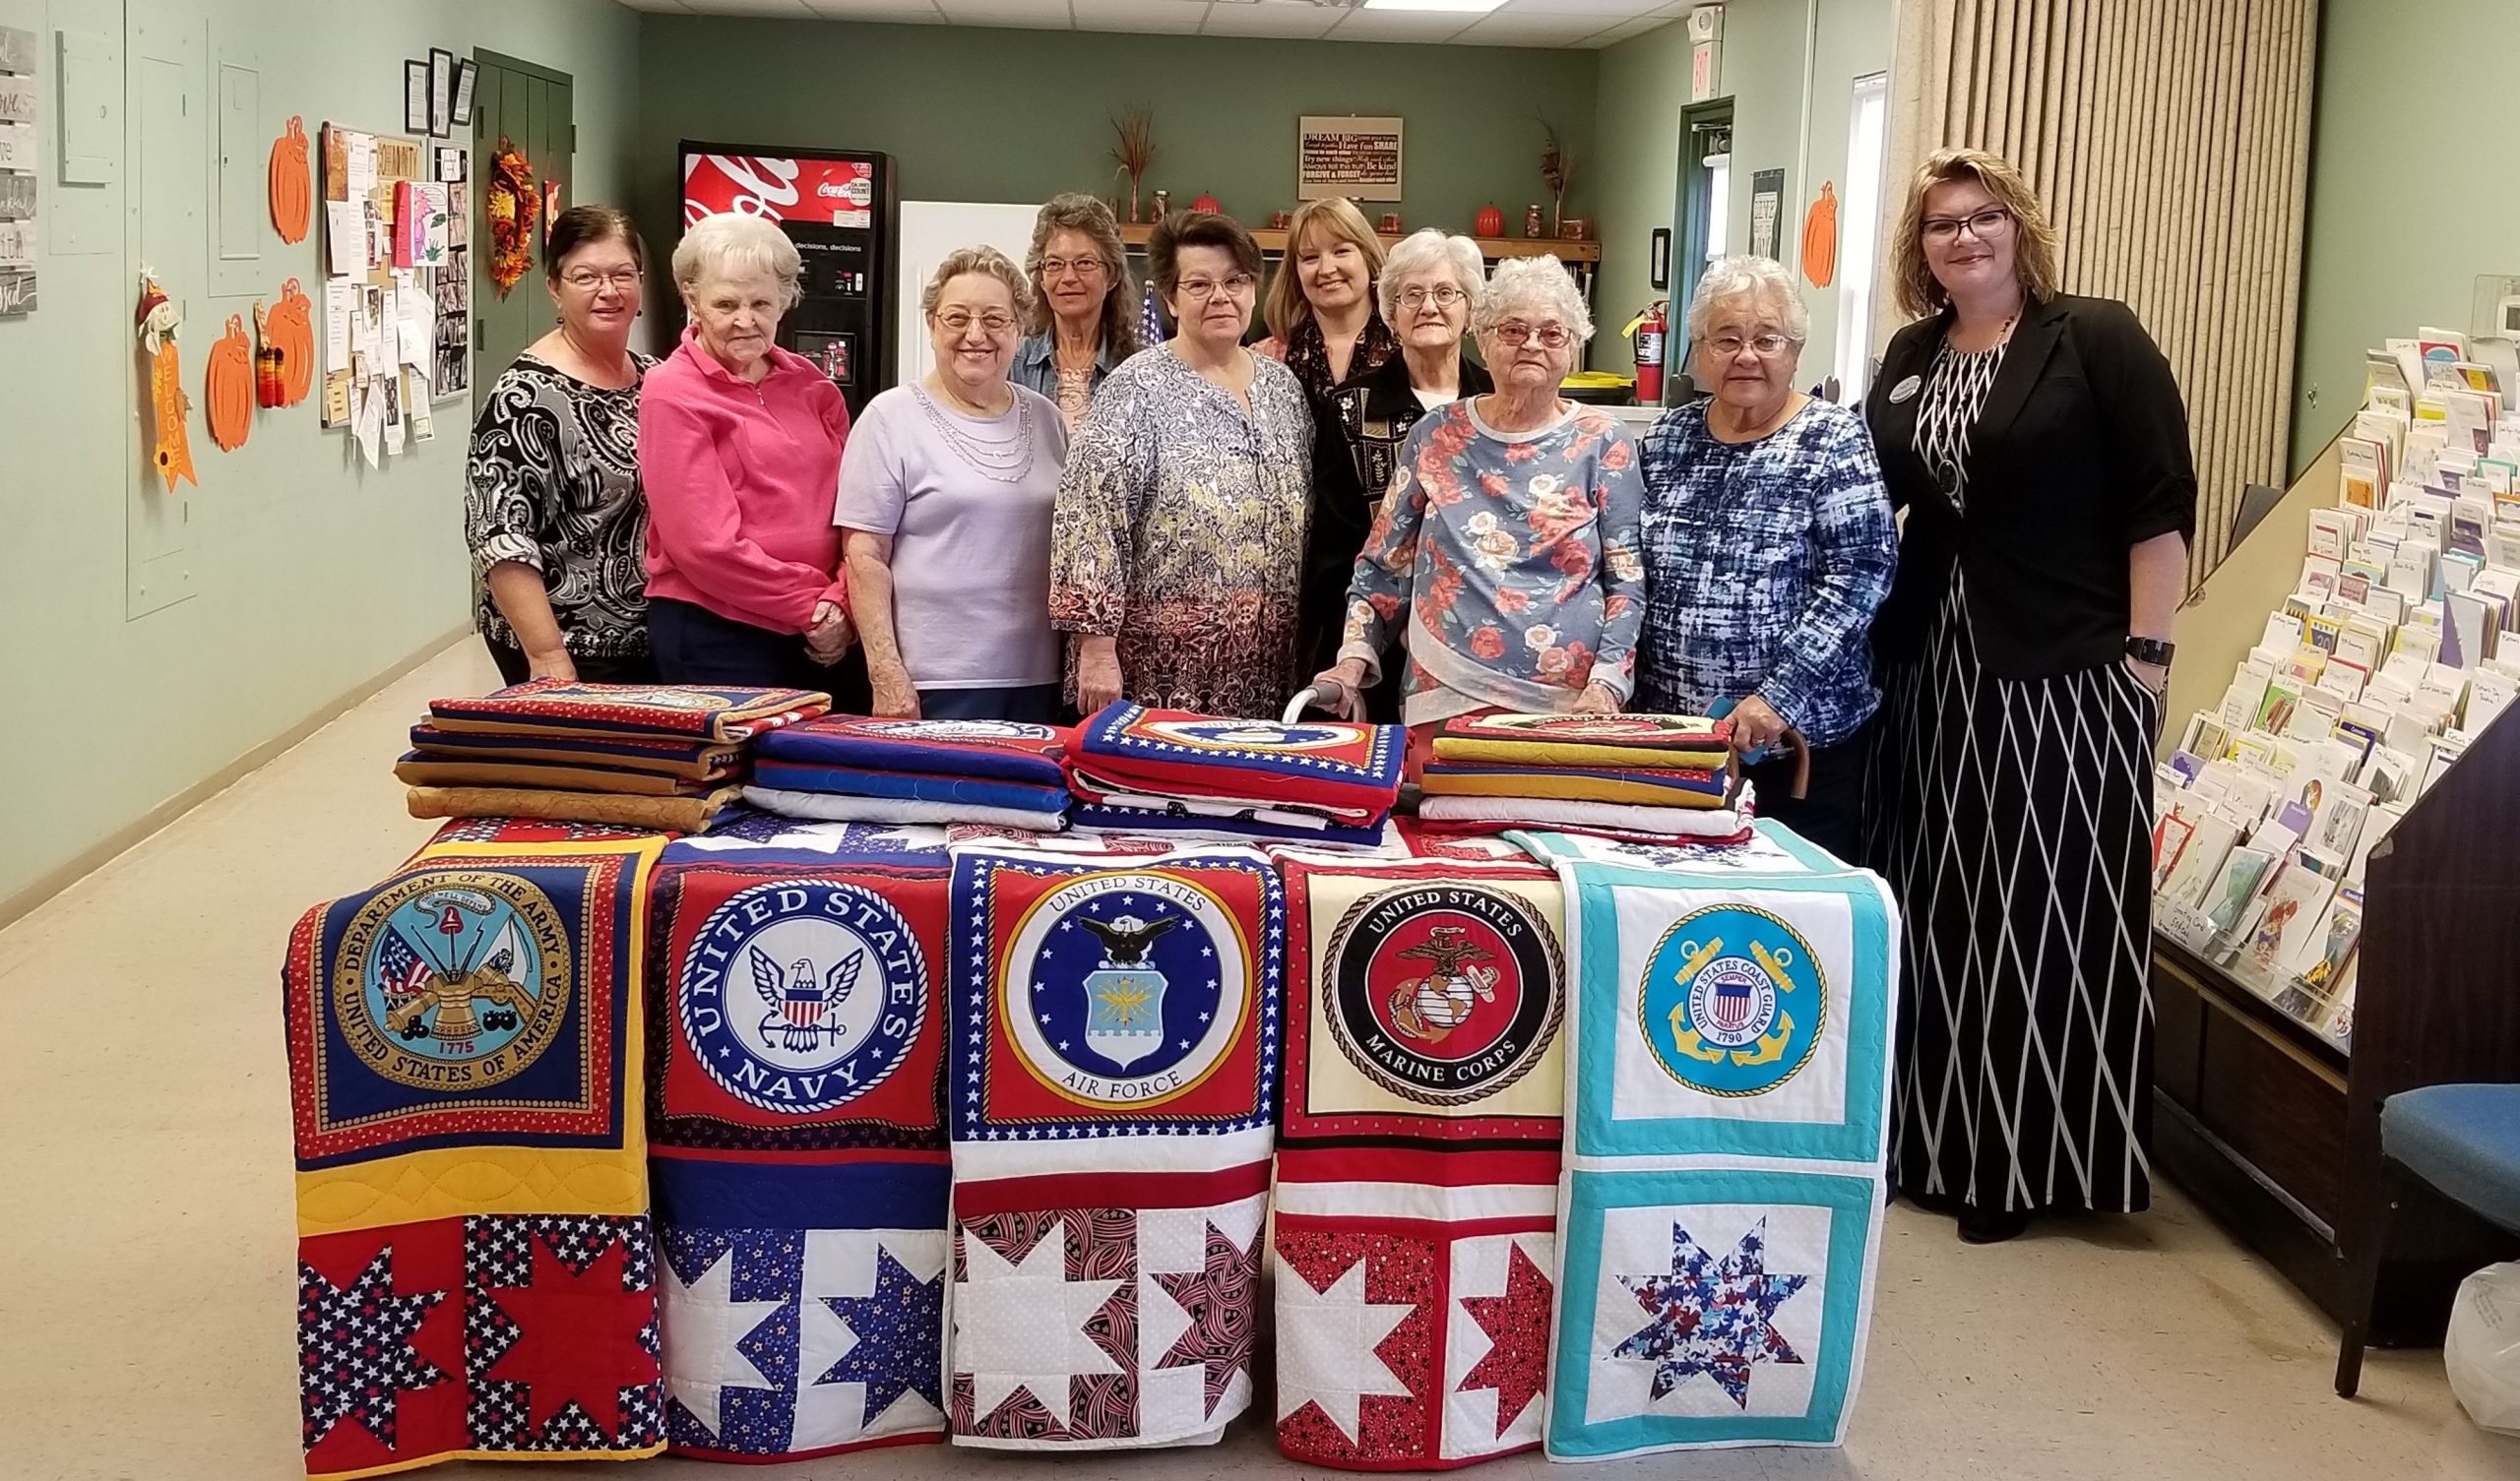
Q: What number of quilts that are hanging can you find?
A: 5